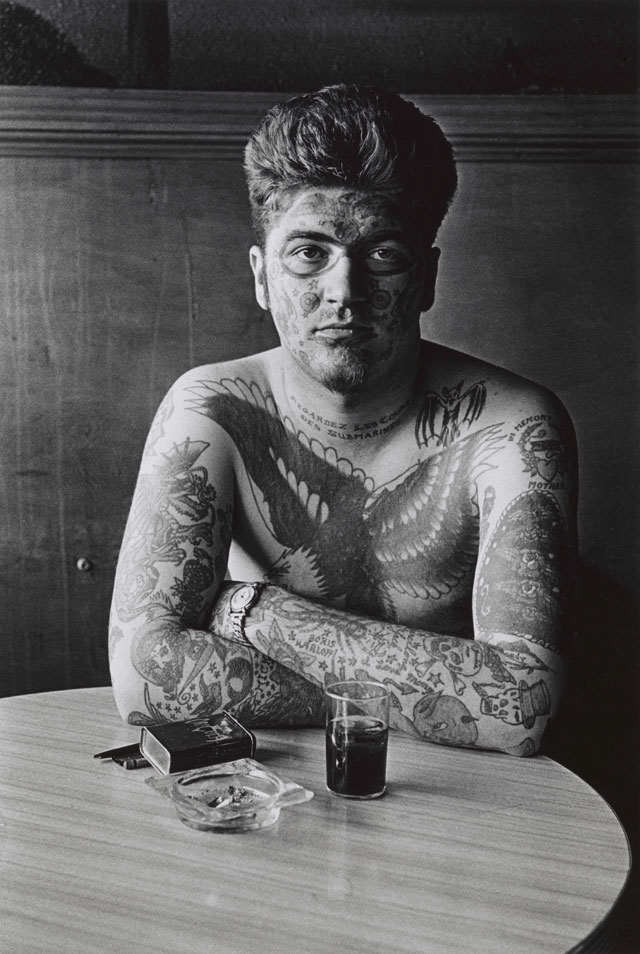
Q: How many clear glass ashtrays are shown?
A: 1